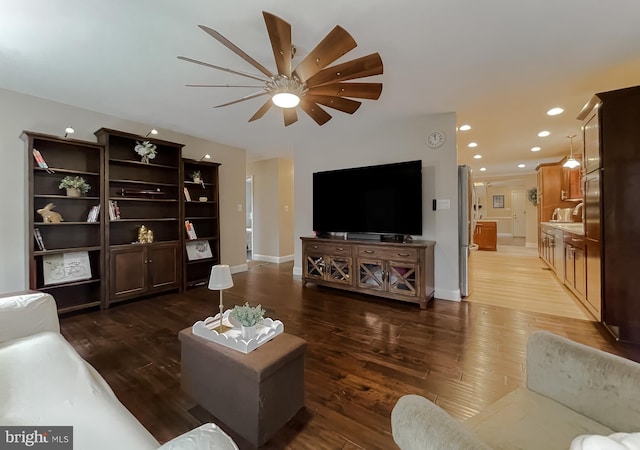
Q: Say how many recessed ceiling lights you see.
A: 8